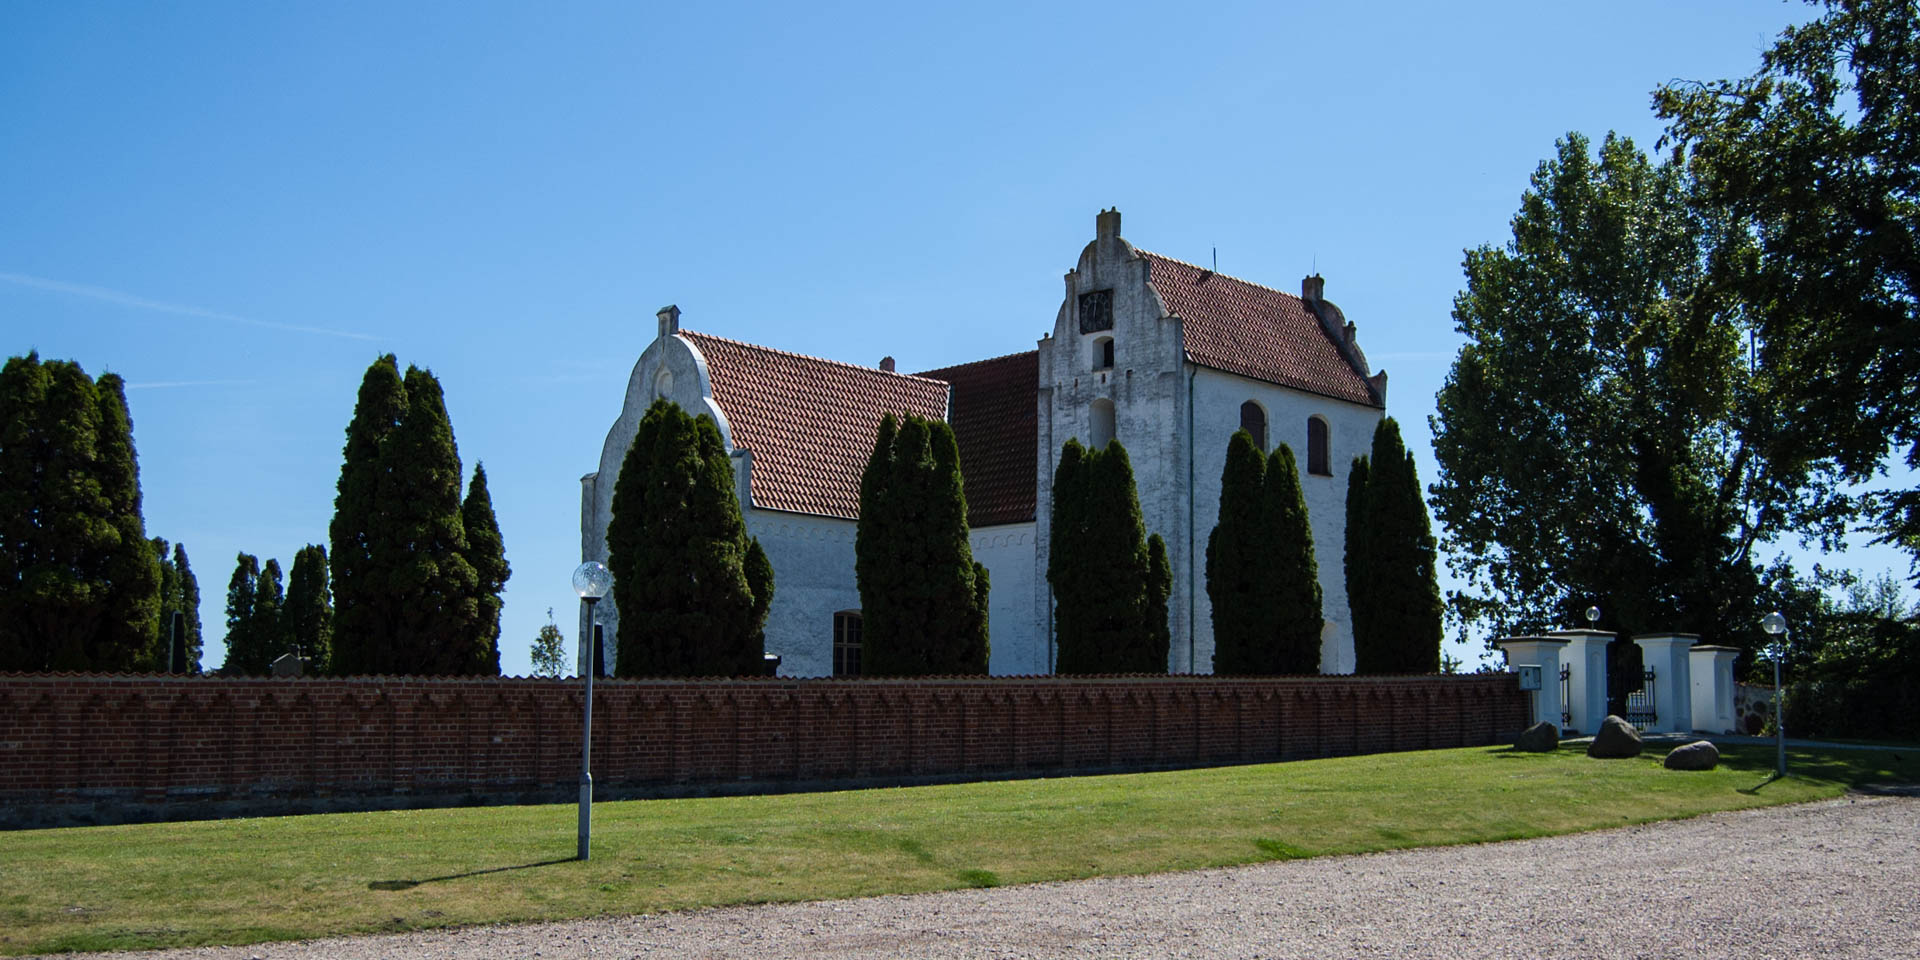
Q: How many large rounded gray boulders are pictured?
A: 3